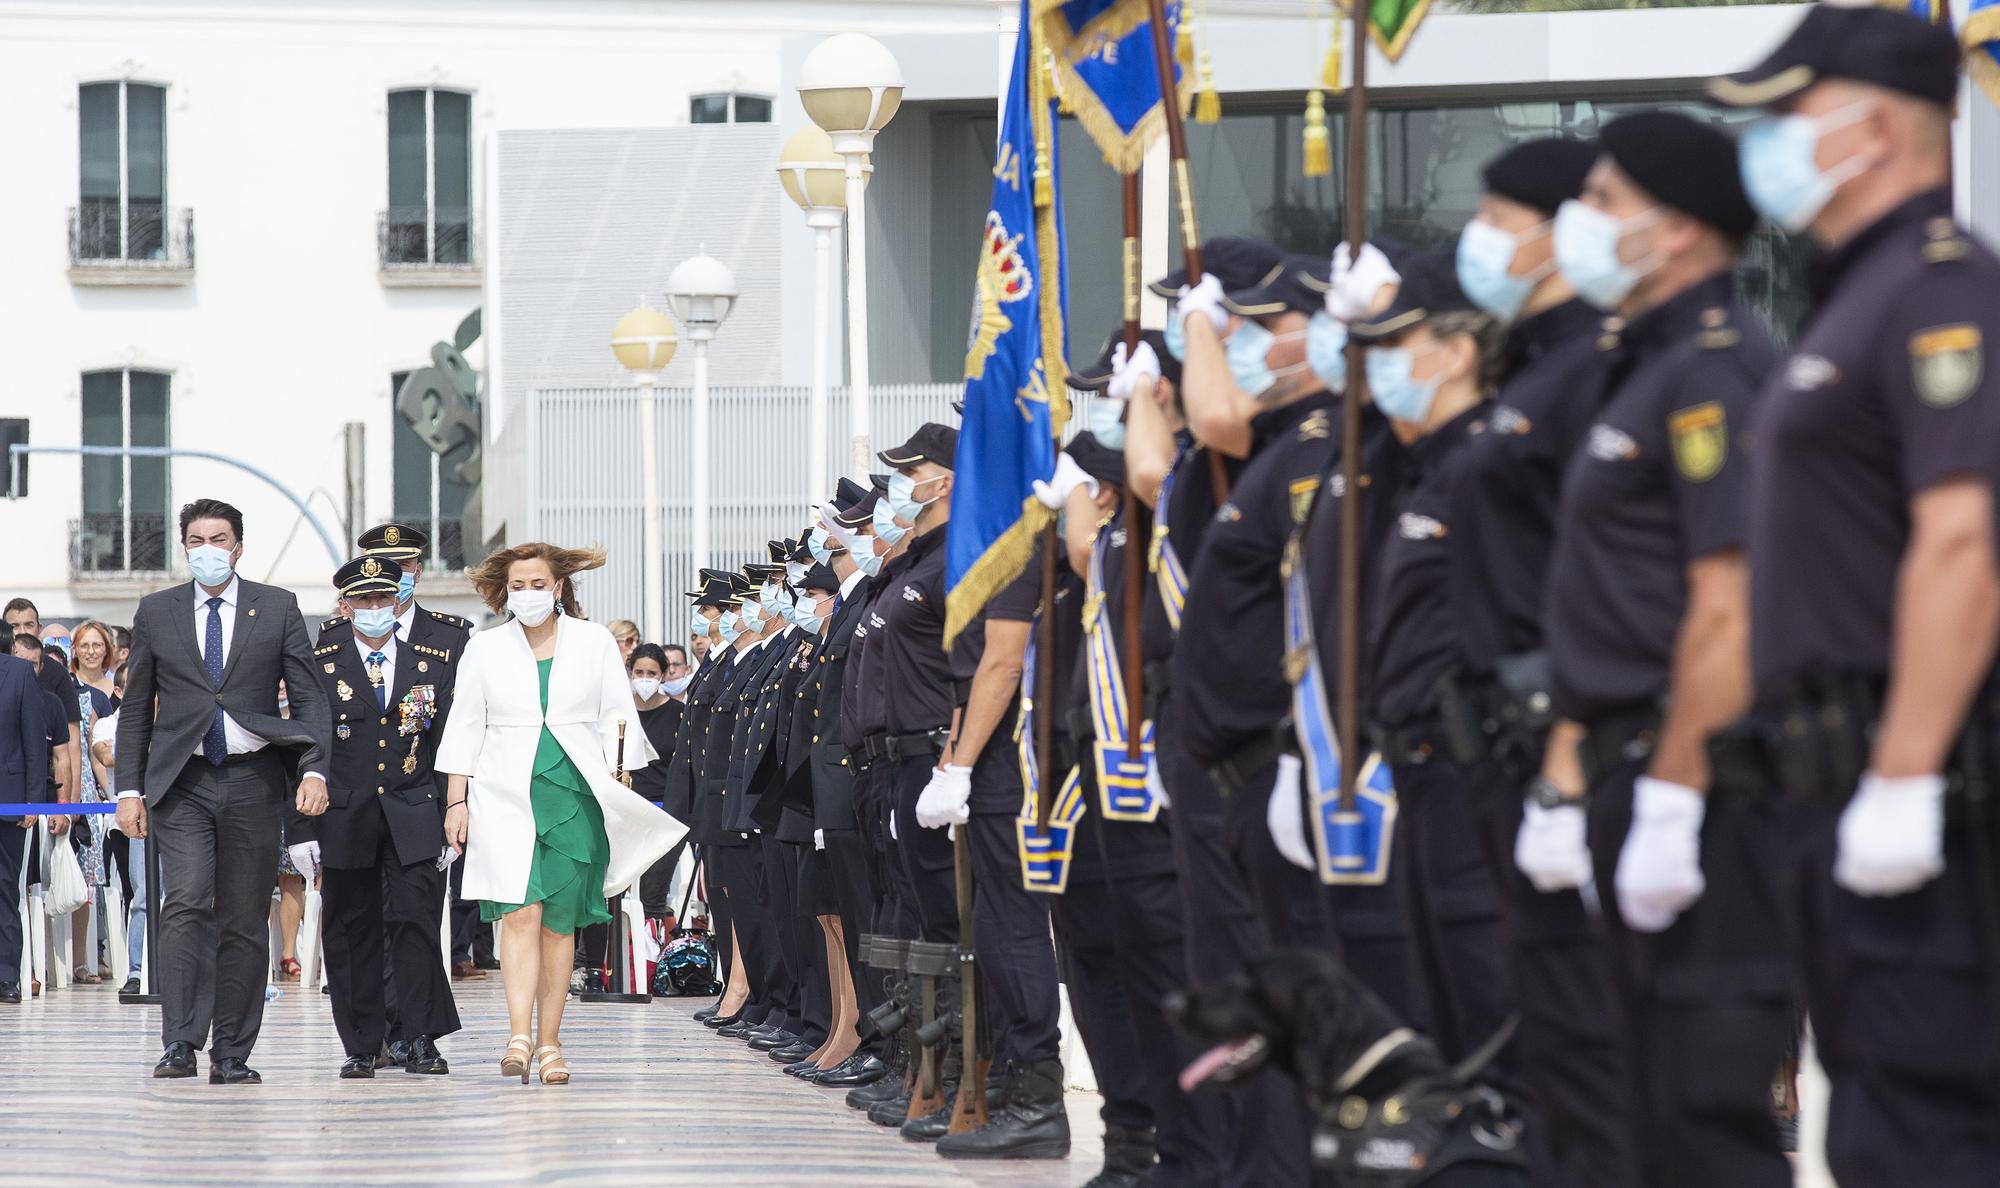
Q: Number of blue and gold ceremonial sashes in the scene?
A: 4